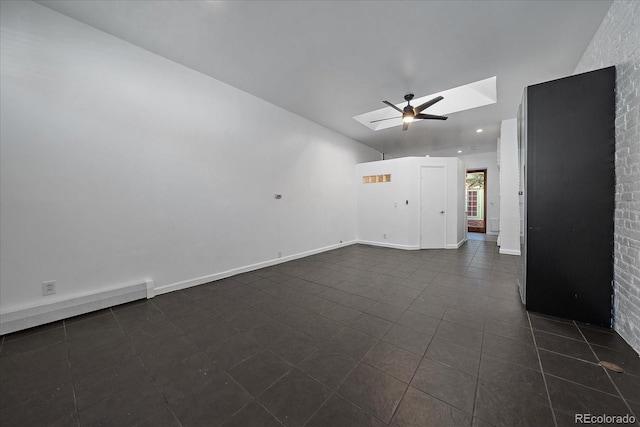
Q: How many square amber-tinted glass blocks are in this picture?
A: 4